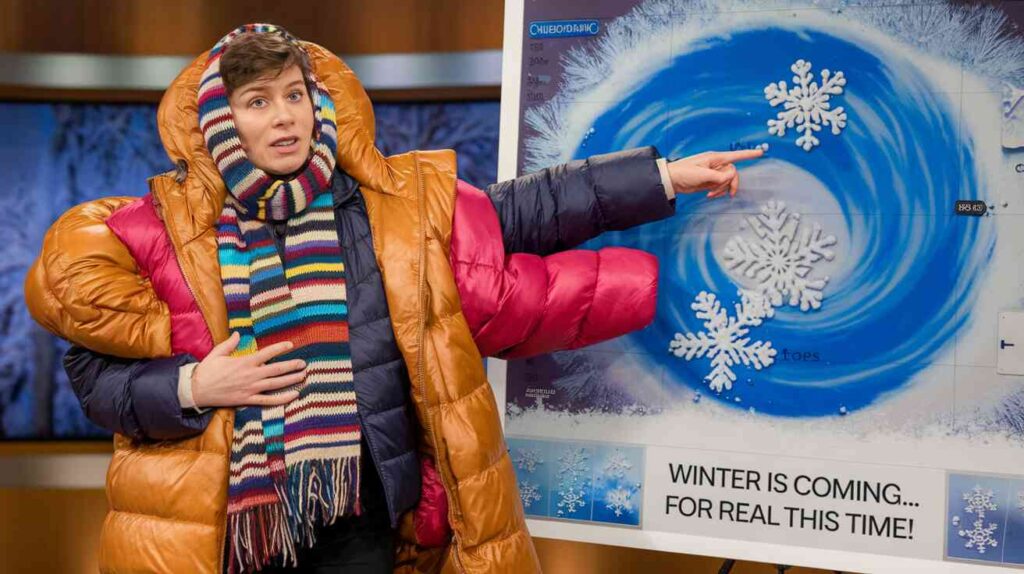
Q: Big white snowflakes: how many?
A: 3